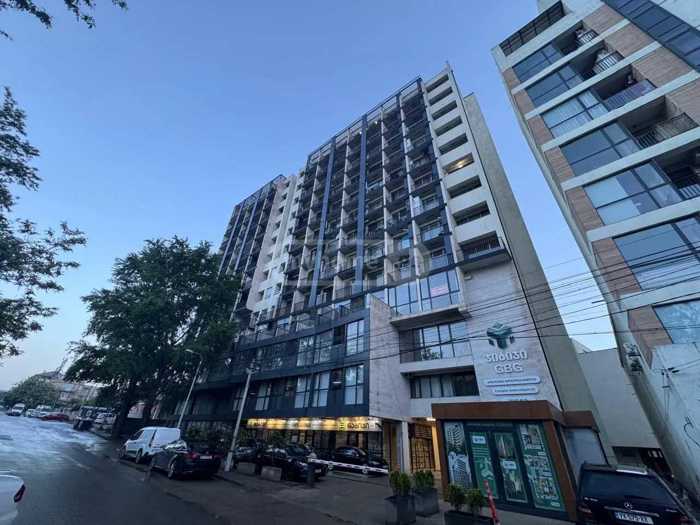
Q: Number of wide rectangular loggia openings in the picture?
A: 9